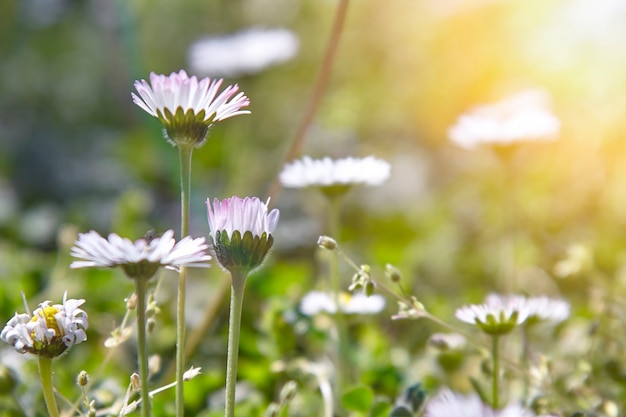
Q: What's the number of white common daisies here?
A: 11